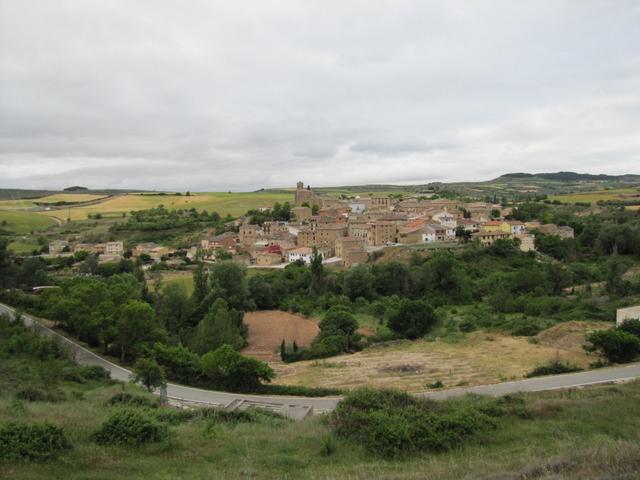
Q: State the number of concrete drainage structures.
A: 1